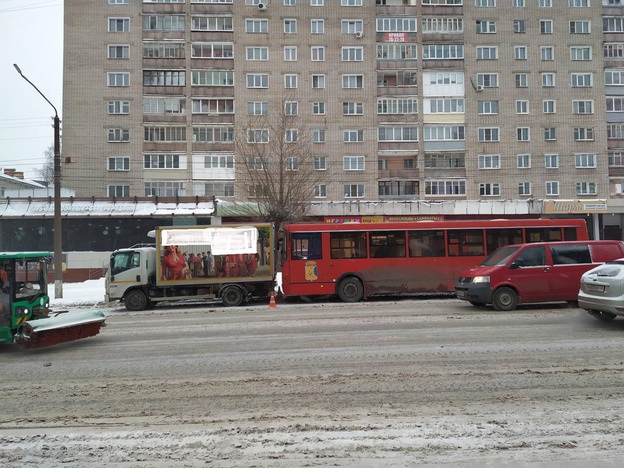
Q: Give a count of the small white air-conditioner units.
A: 3